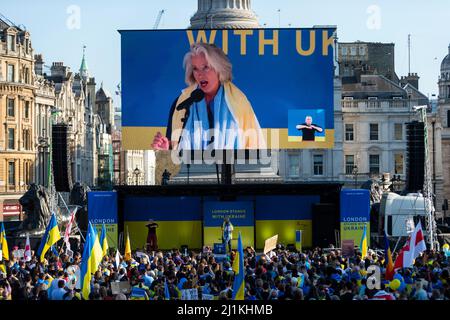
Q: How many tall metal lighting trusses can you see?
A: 2